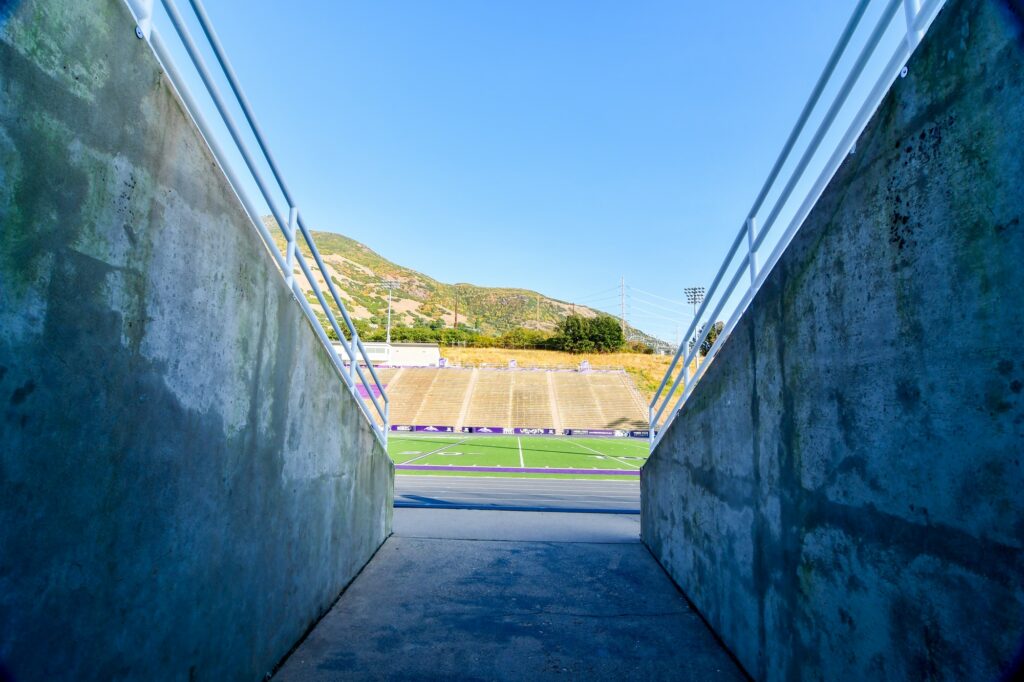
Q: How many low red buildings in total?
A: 0